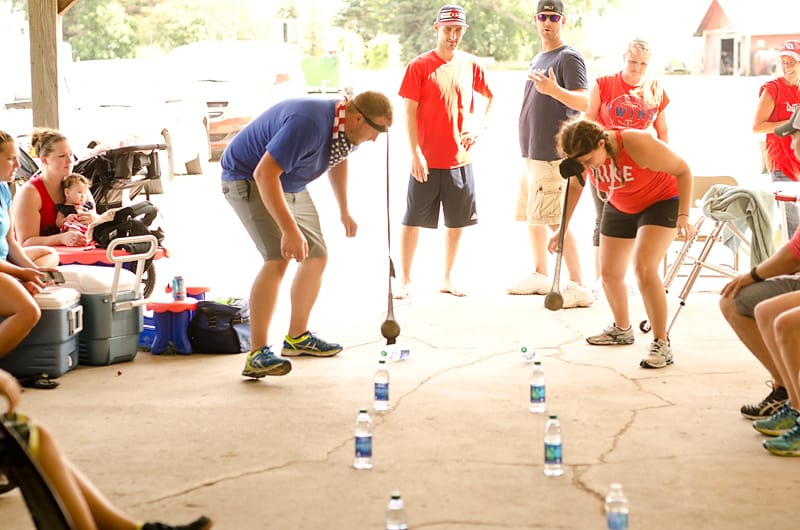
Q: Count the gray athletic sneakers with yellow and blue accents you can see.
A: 2